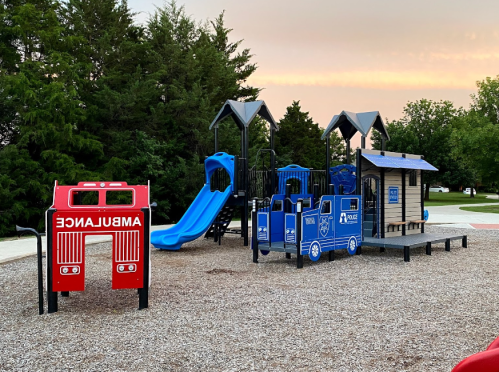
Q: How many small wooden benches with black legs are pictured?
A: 2